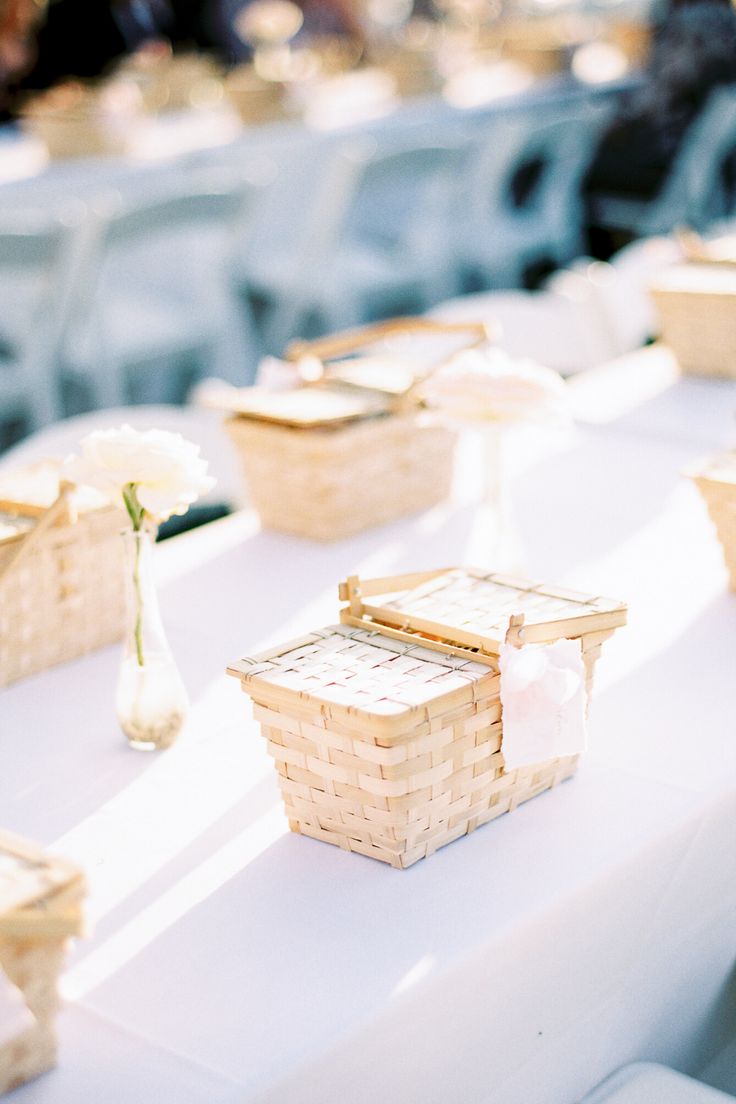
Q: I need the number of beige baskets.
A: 6